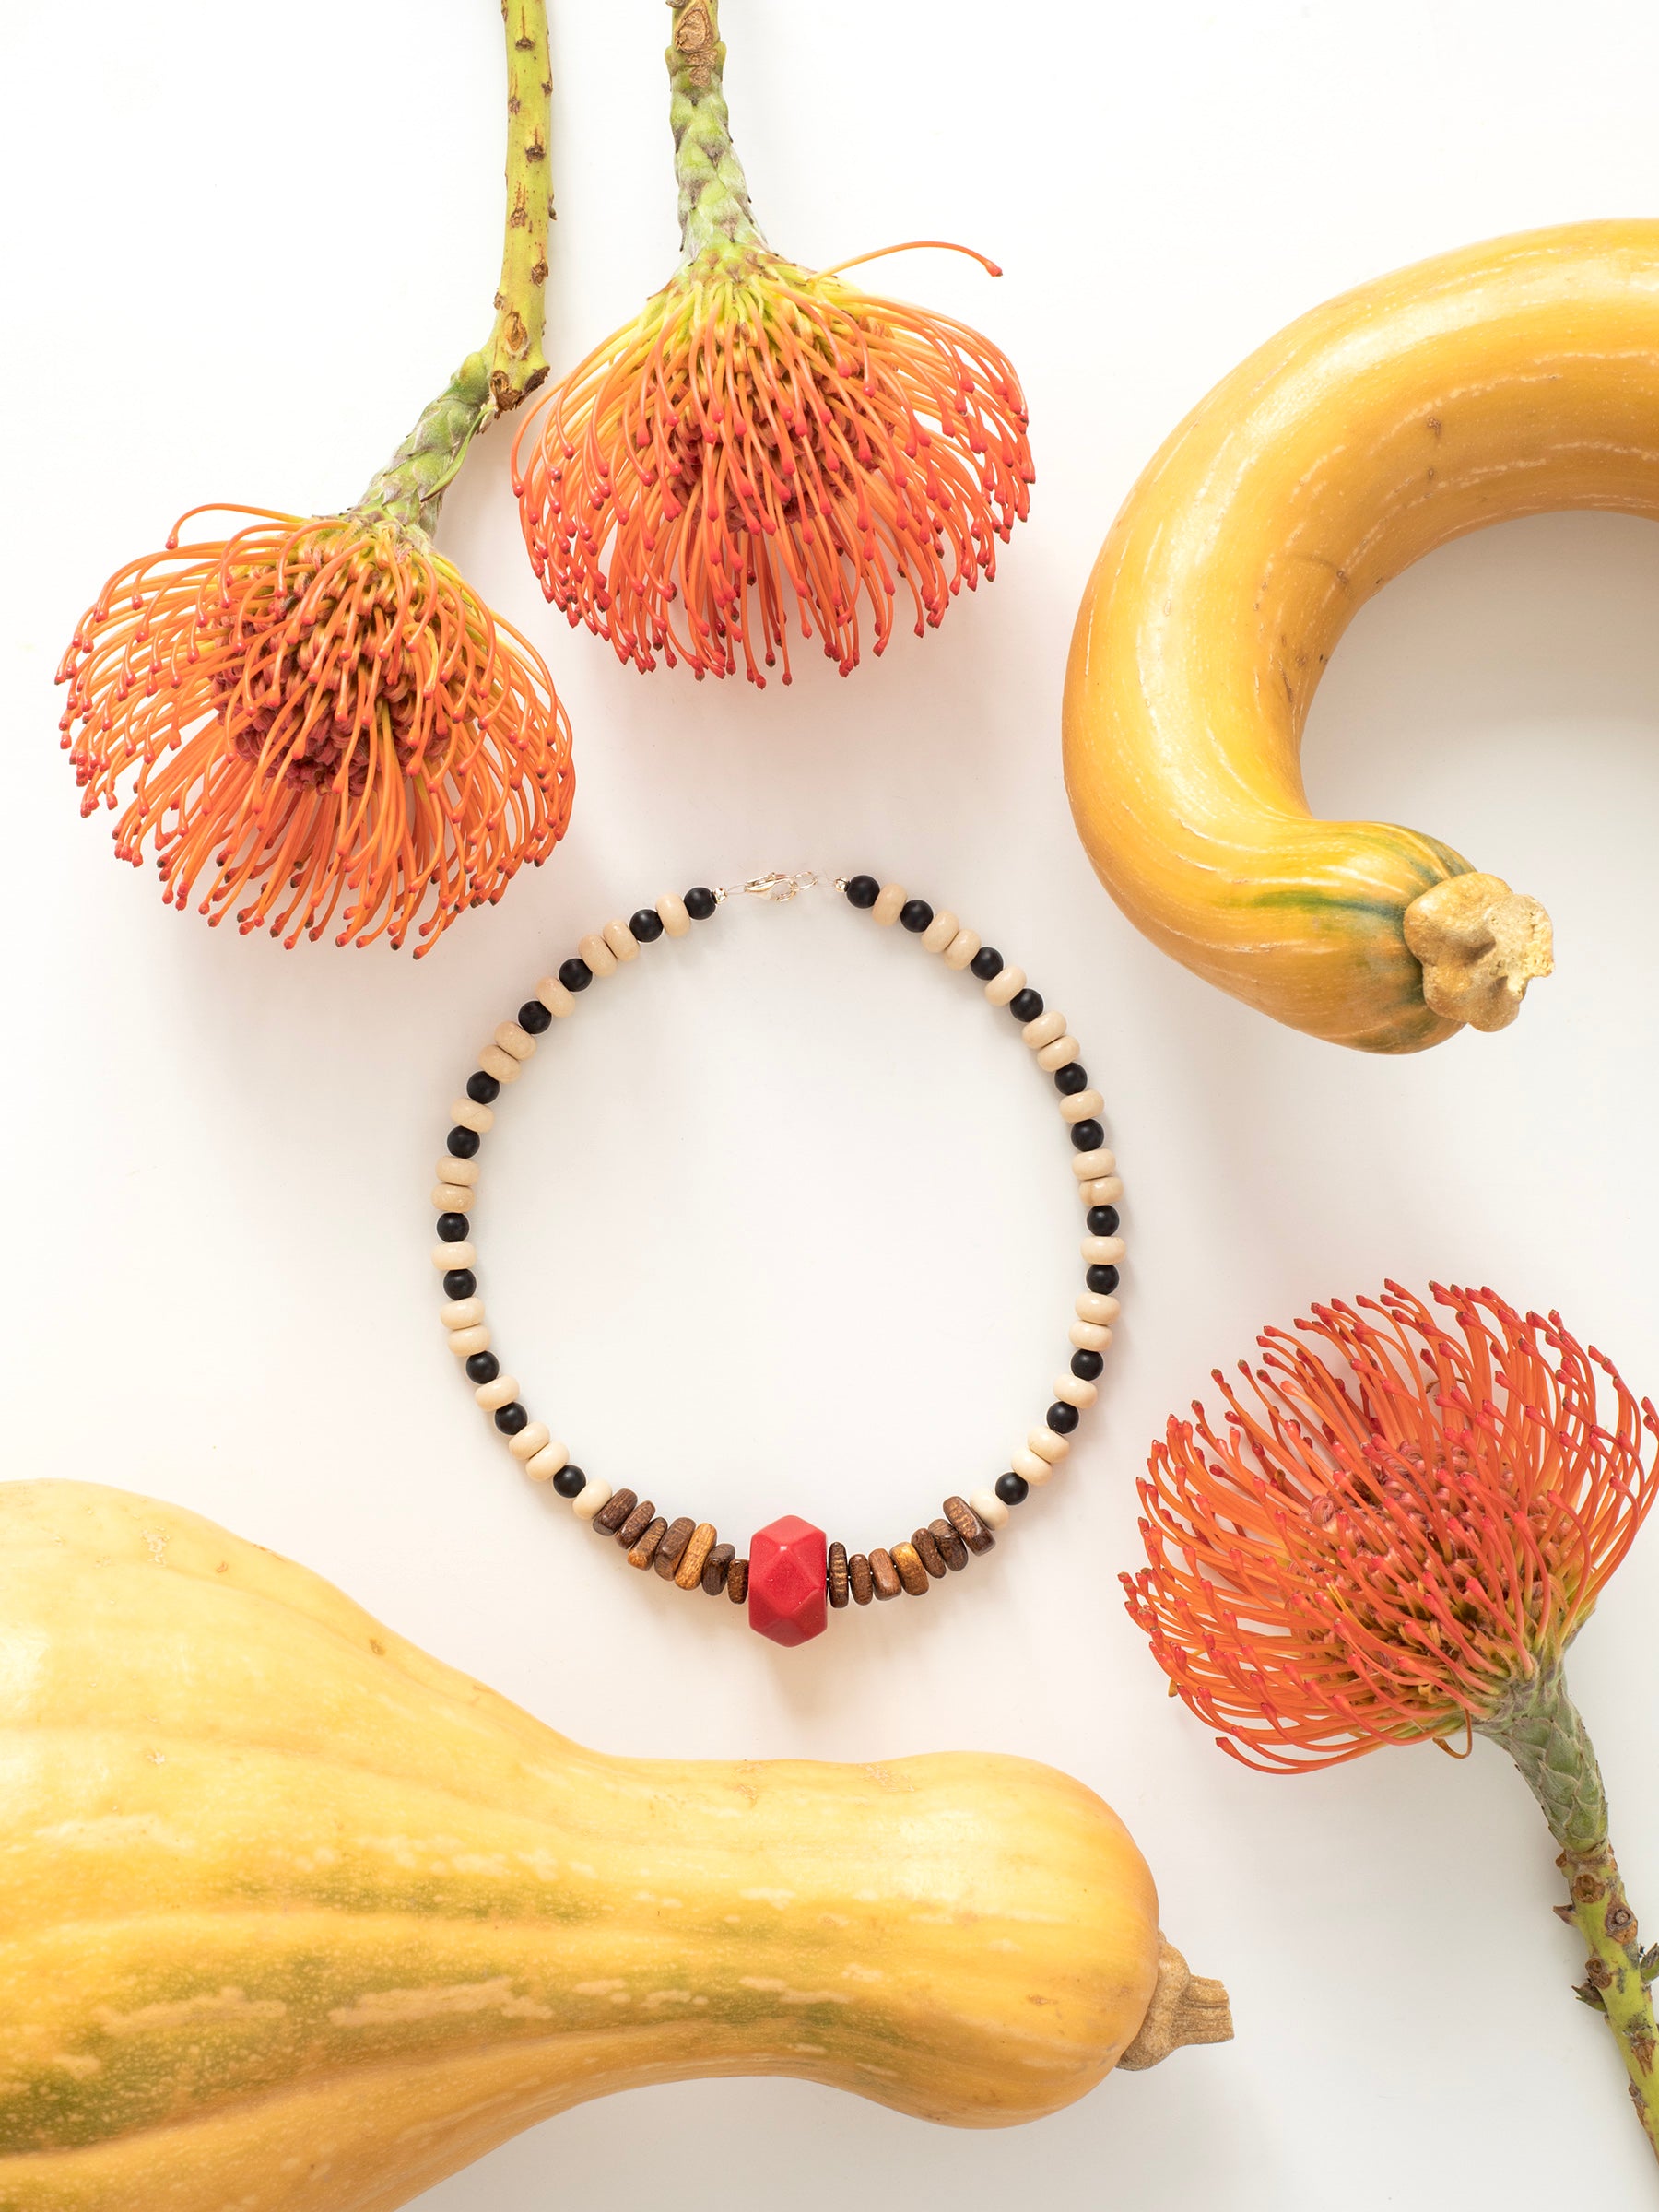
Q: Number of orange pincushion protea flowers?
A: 3